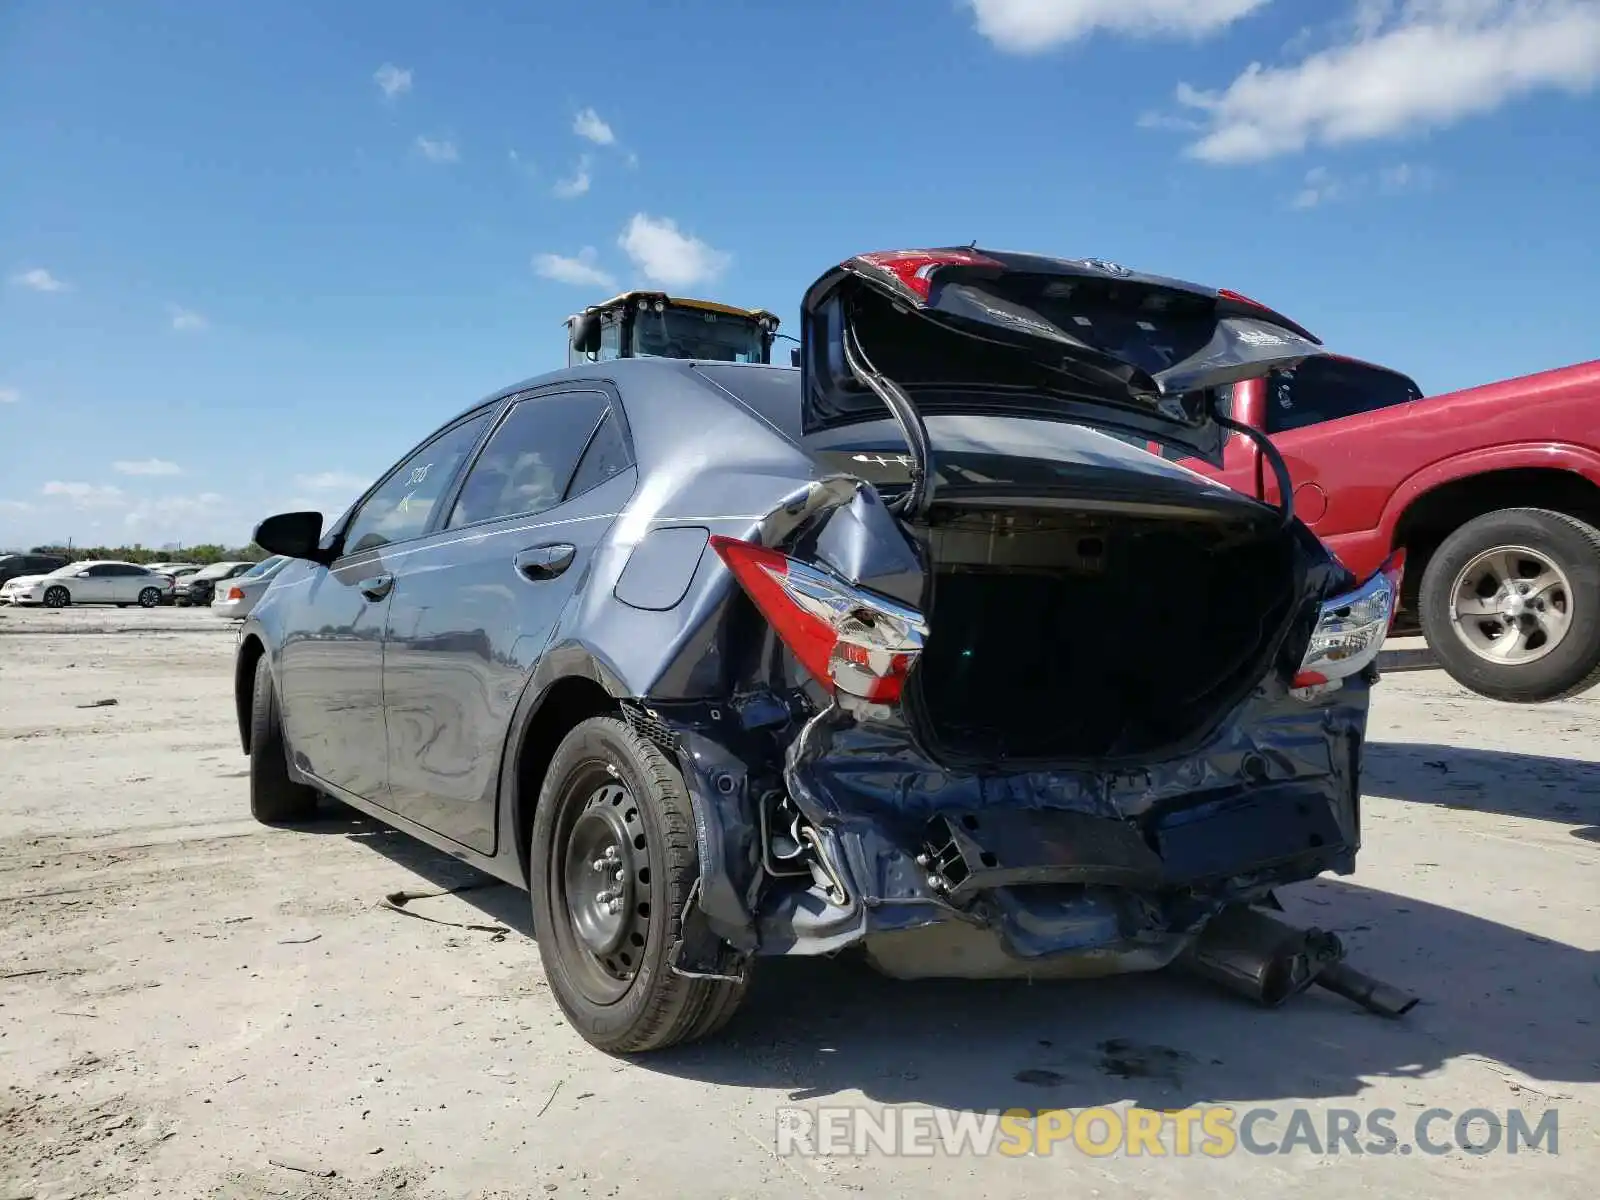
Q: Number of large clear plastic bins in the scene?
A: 0